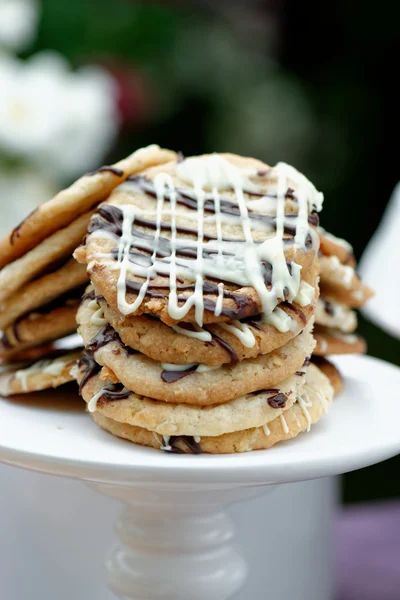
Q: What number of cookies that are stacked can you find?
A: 5